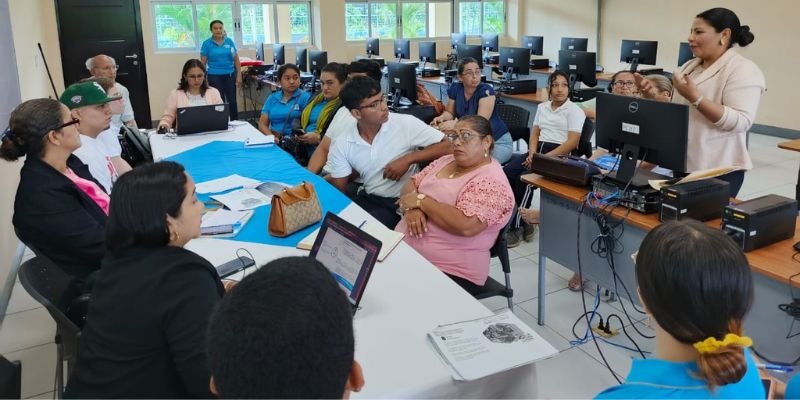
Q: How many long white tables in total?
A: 1